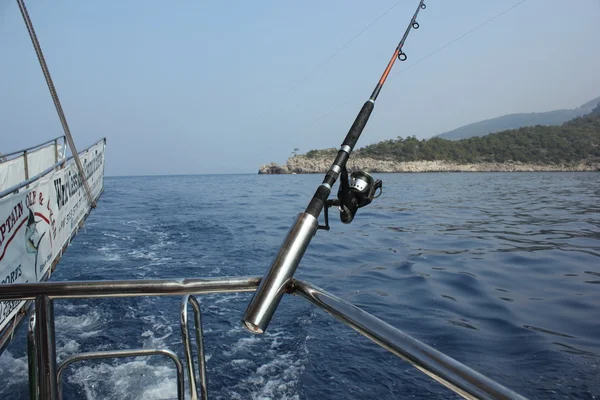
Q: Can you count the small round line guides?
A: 3